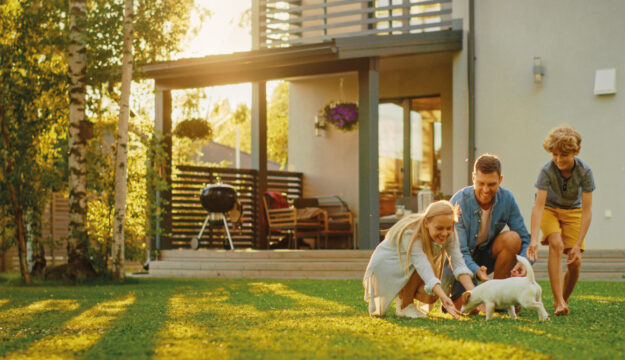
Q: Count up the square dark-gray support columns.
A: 3